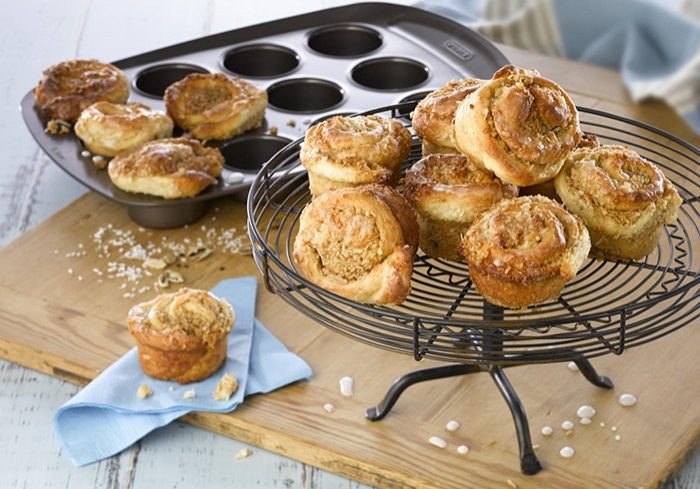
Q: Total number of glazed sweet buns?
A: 13